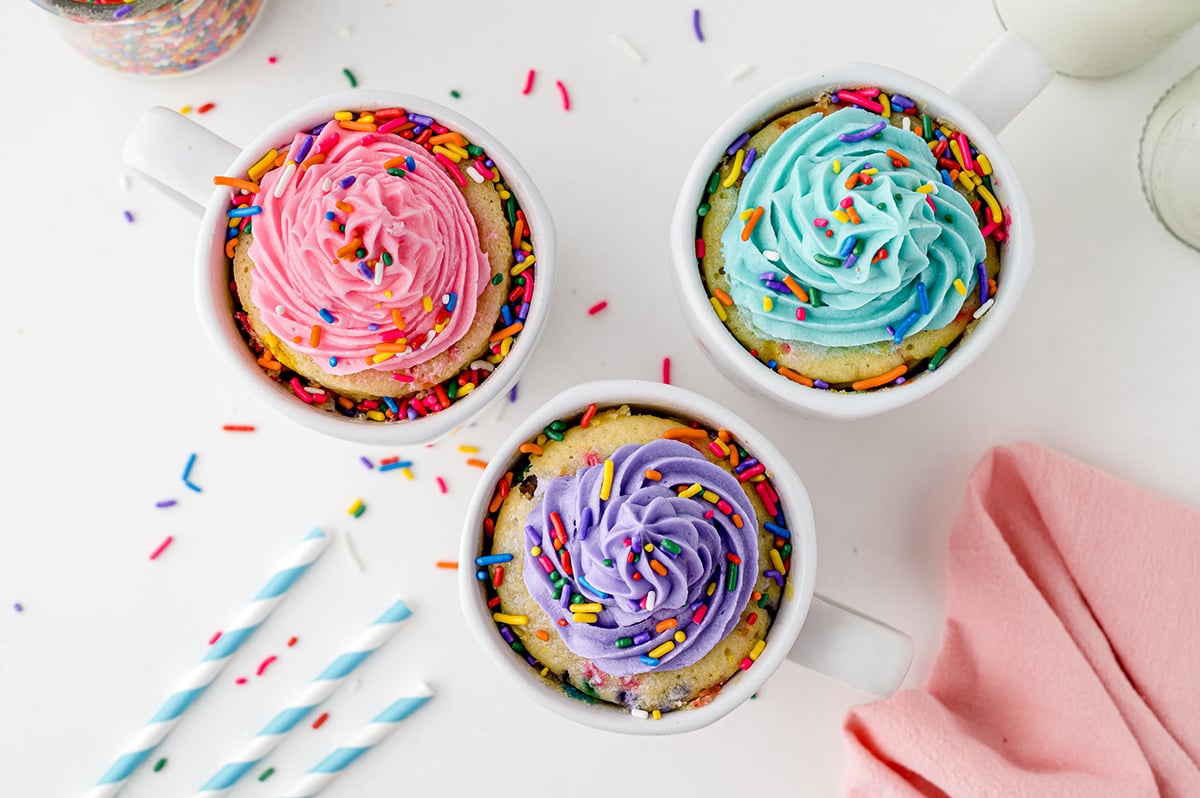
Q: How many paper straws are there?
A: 3